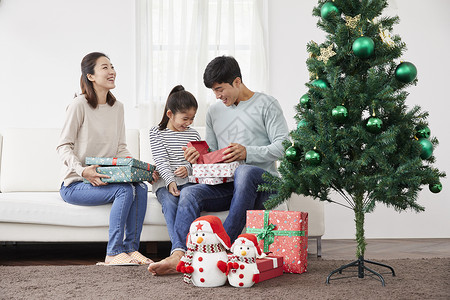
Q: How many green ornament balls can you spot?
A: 13